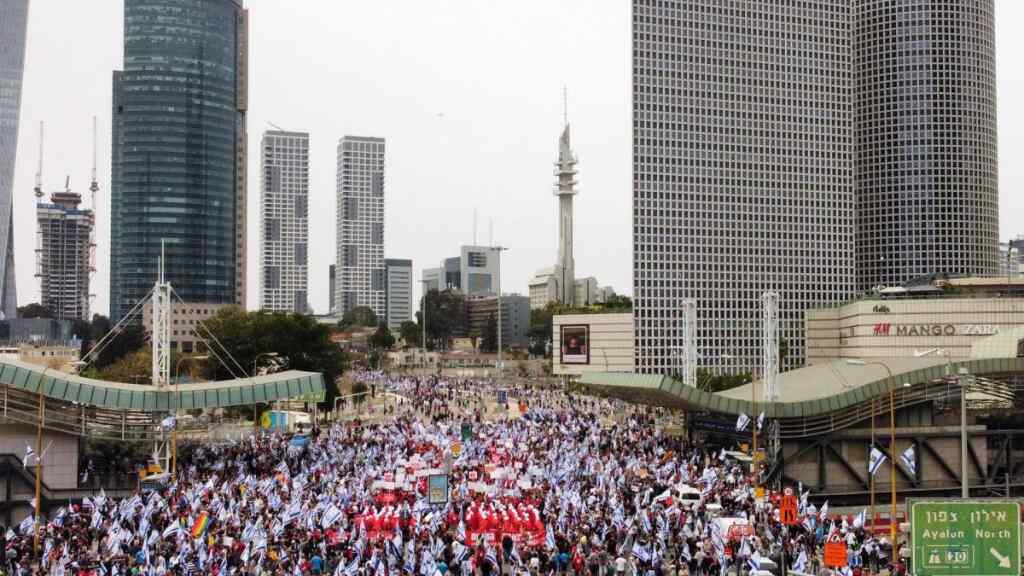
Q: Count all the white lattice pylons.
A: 3